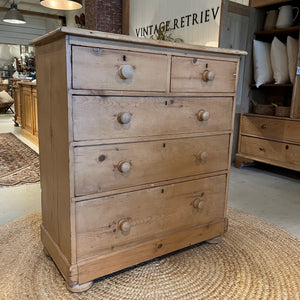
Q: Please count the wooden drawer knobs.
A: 8